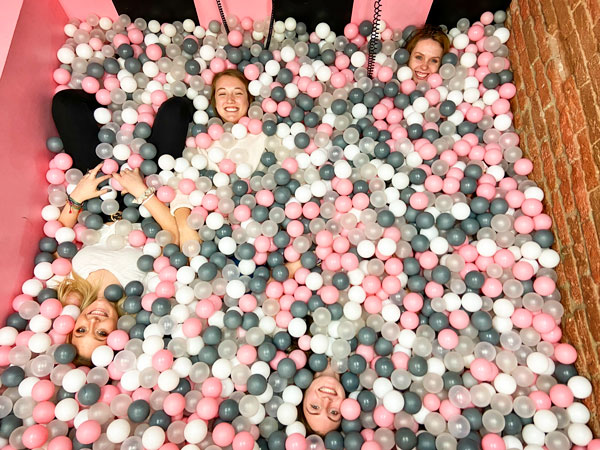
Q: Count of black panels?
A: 3